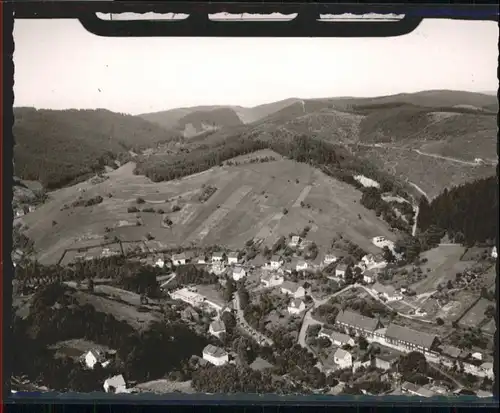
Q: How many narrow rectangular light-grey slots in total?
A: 3